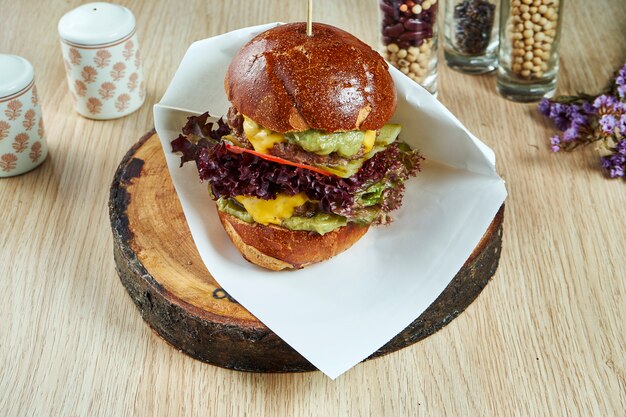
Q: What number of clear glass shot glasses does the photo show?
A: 3